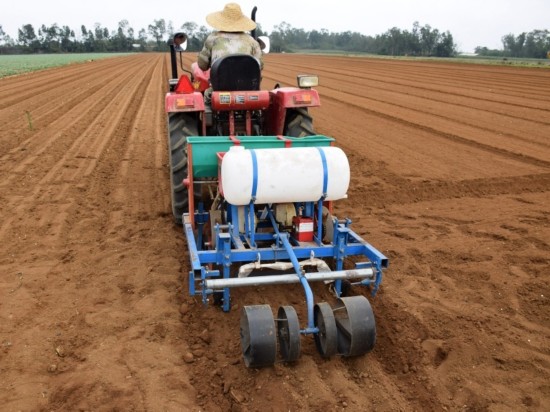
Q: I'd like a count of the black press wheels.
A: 4